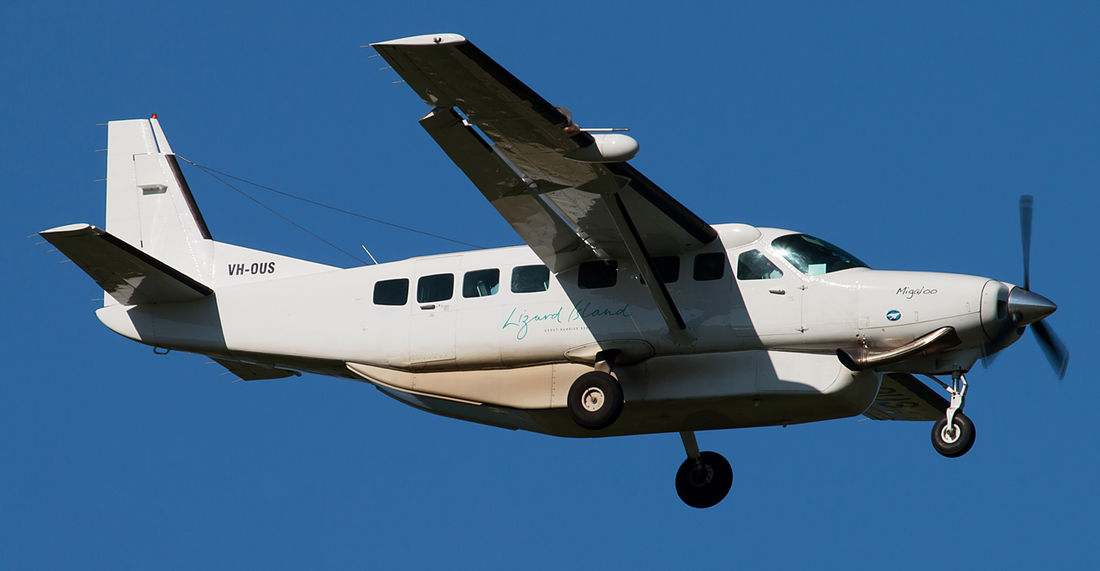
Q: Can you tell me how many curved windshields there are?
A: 1